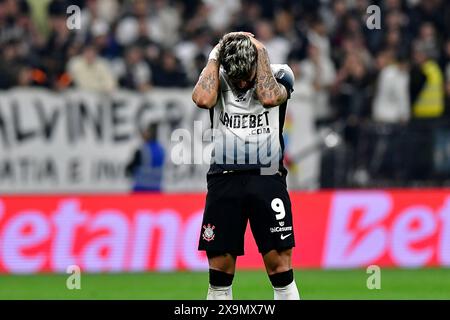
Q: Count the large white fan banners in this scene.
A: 1